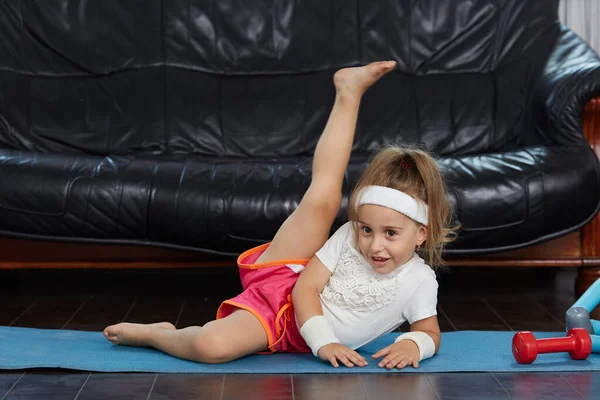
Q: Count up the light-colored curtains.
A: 1